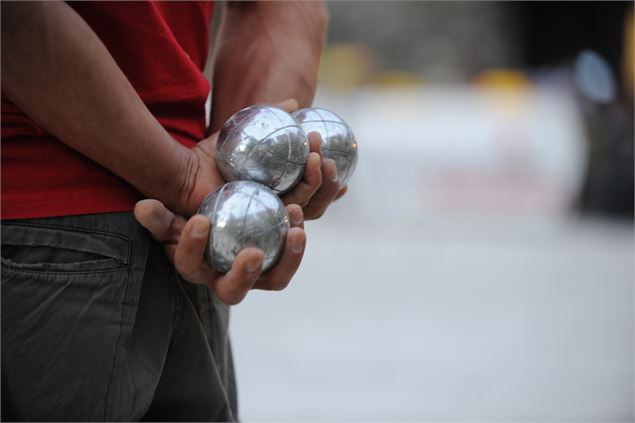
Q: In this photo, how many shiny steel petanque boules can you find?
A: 3